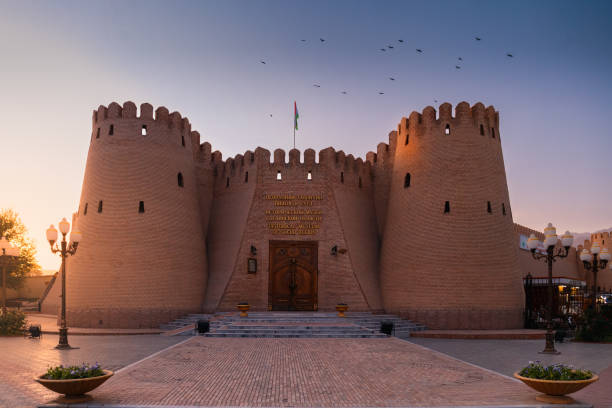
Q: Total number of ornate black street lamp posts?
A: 4